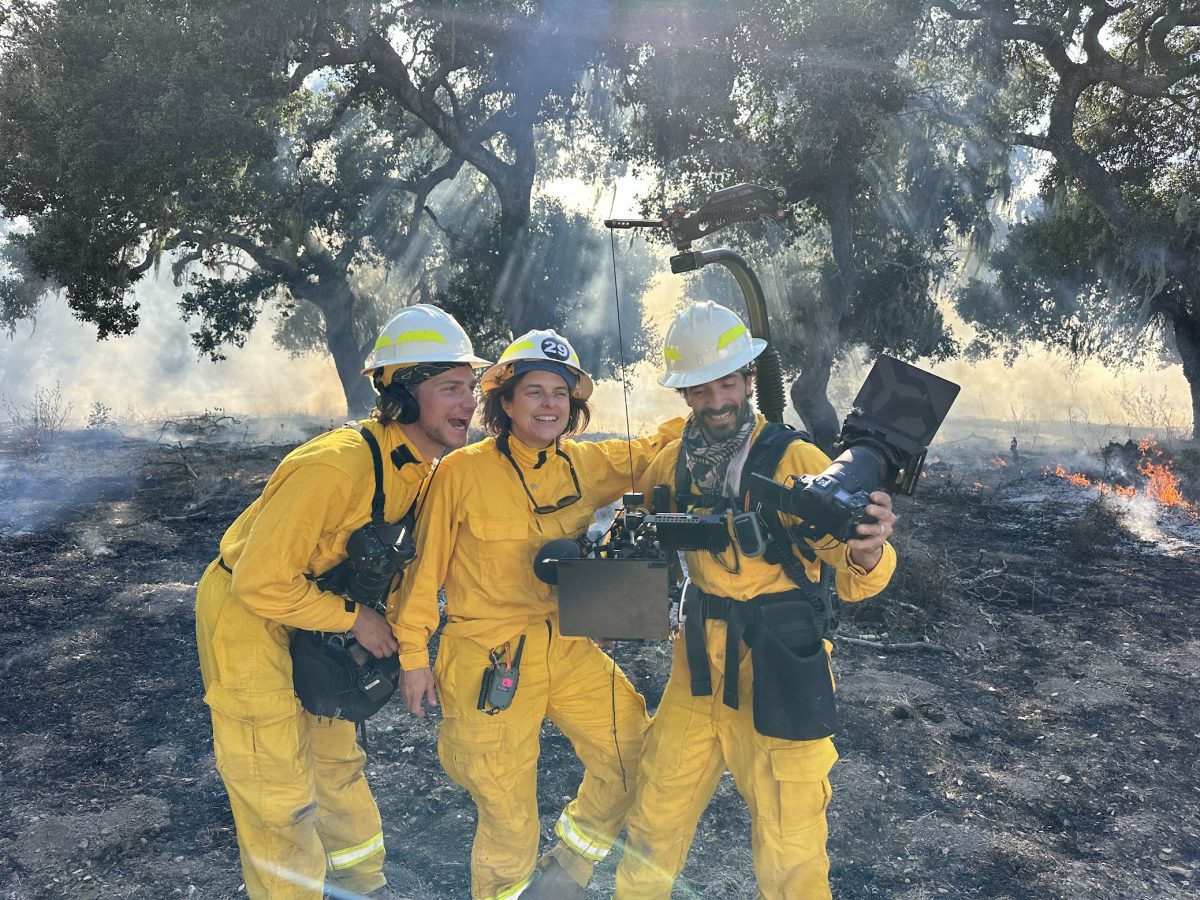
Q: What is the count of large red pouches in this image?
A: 0